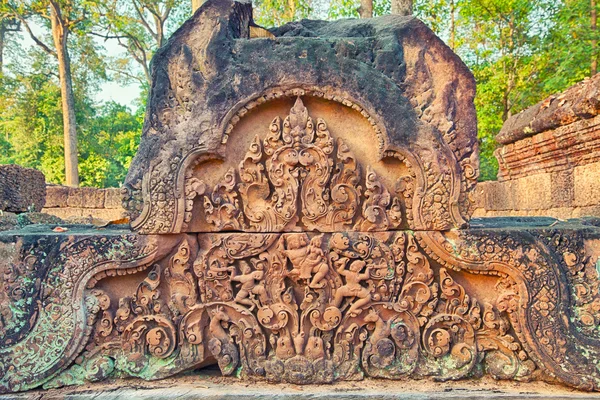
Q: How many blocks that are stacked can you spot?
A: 2